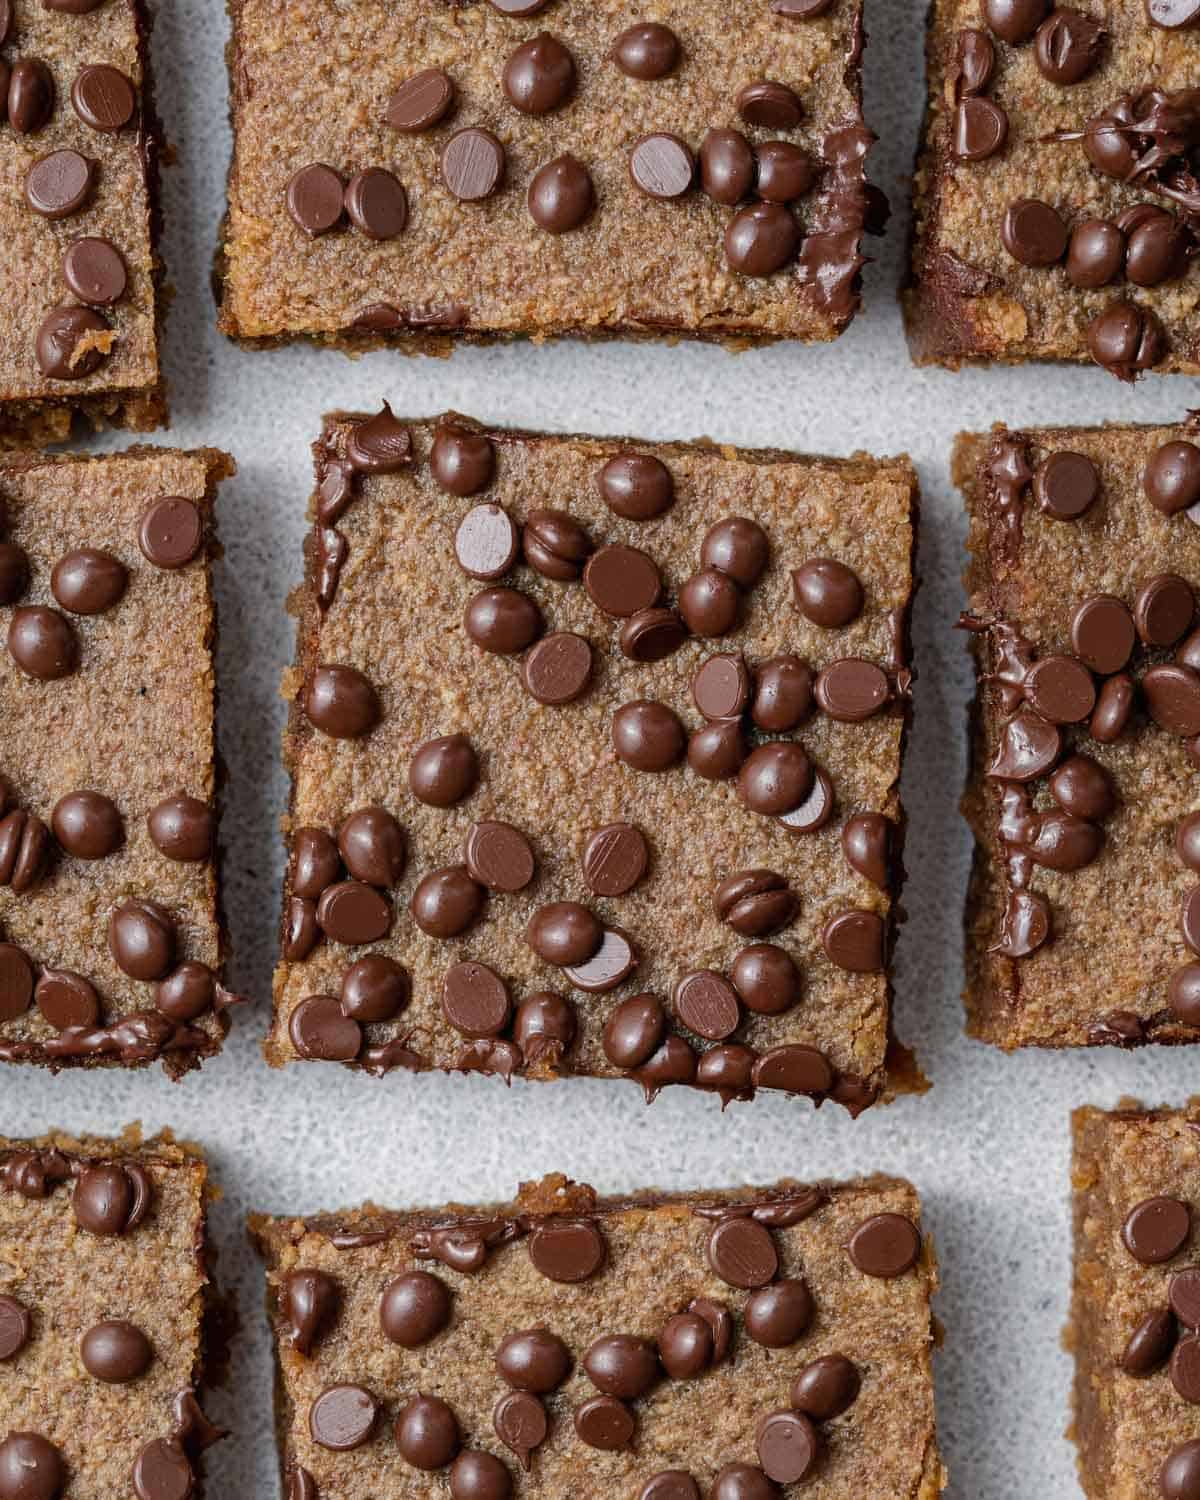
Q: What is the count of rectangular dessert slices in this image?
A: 9